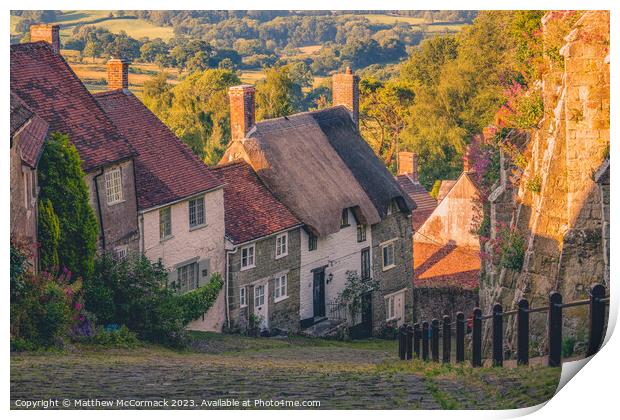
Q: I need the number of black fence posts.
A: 12